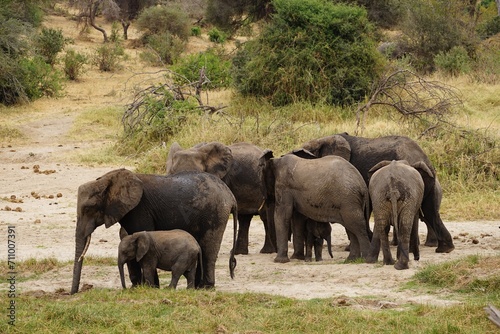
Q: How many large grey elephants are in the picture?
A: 5